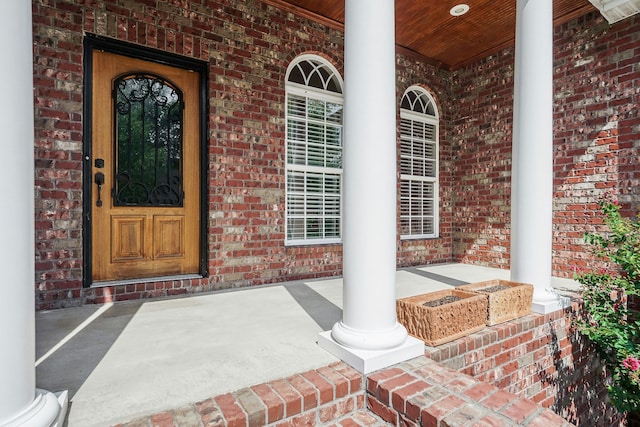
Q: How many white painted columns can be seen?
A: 3